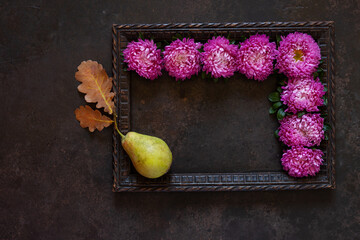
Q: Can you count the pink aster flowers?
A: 8